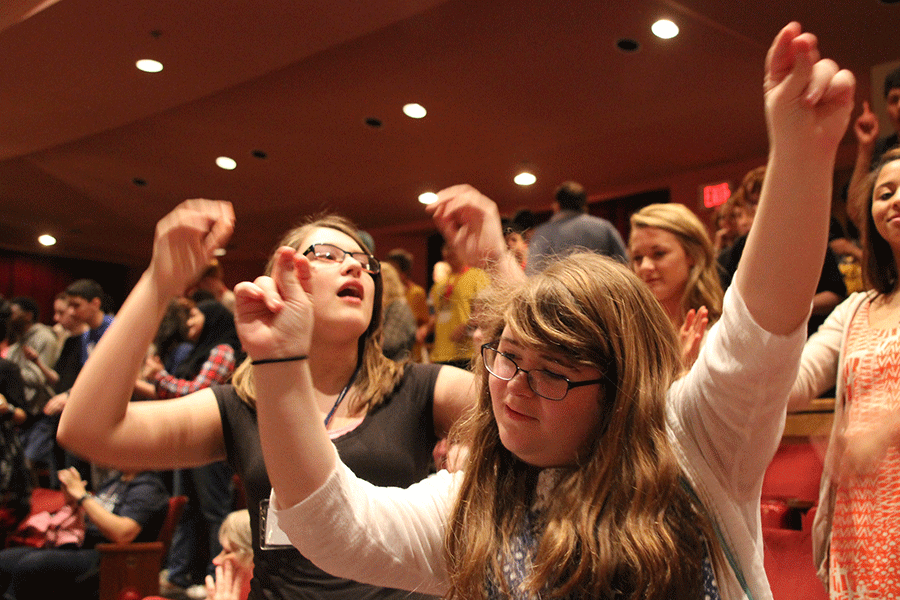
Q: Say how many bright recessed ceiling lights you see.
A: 7